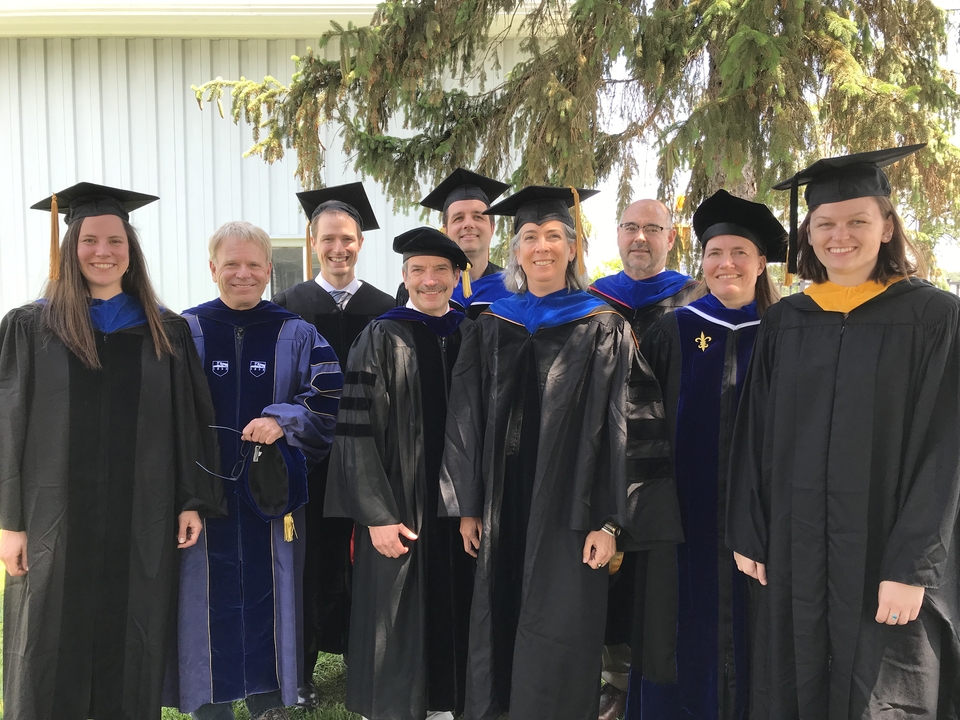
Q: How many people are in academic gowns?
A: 9